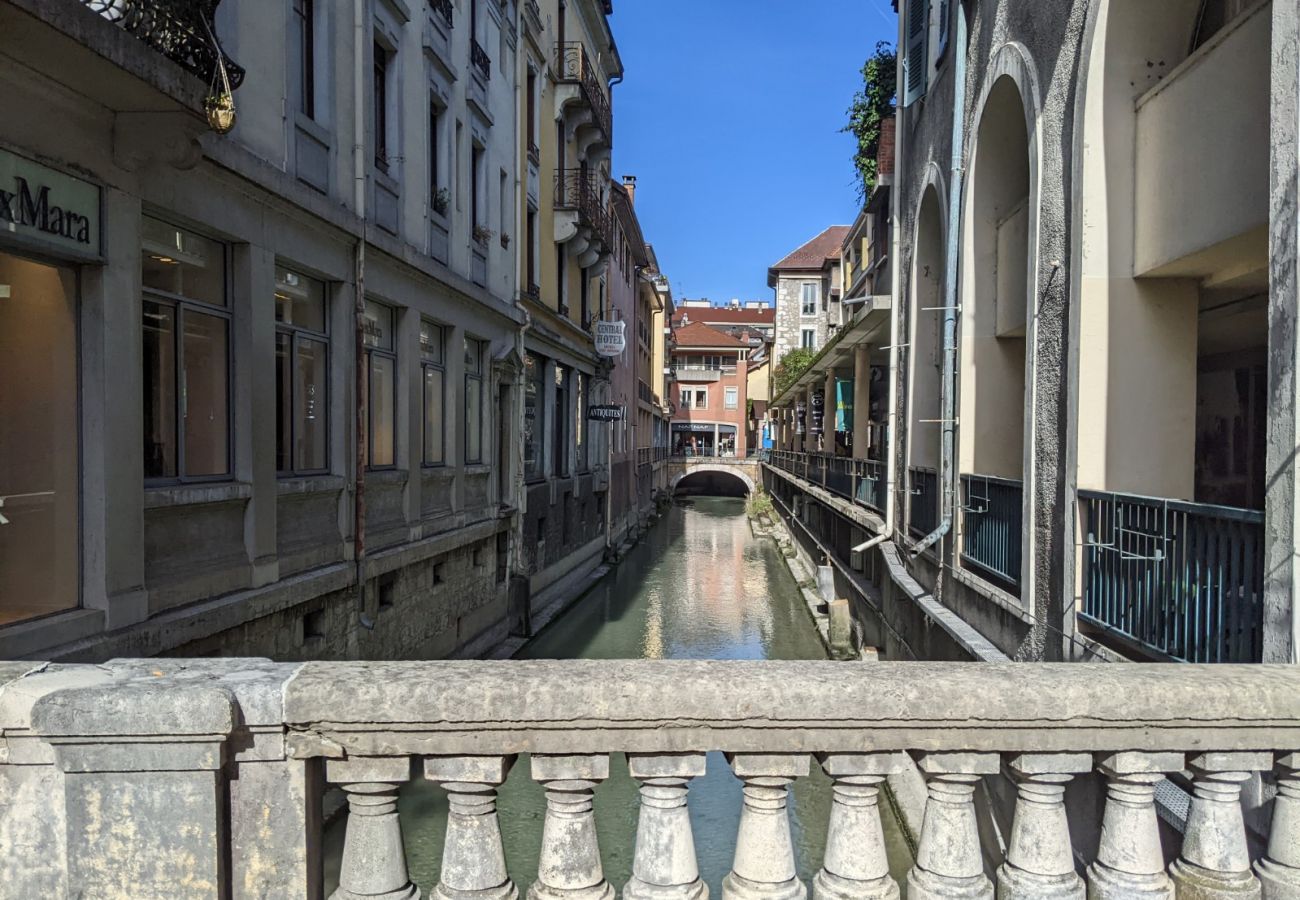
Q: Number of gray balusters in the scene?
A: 11